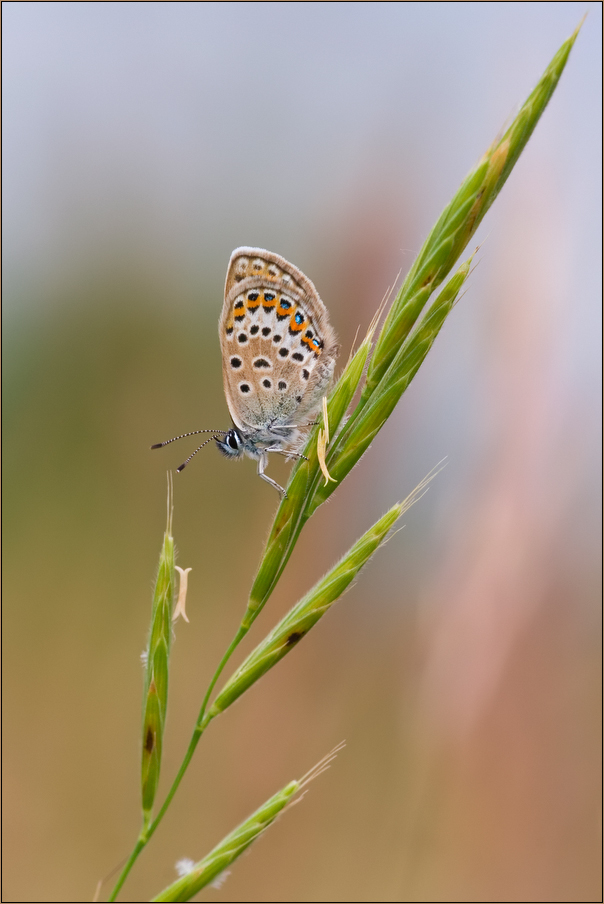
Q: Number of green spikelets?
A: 6